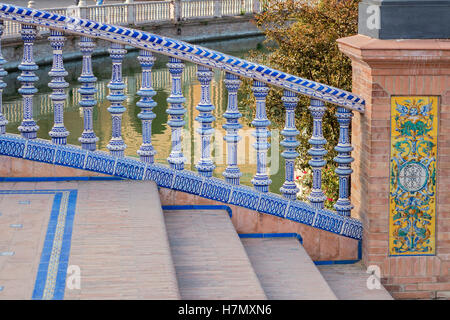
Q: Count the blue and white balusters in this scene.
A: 13